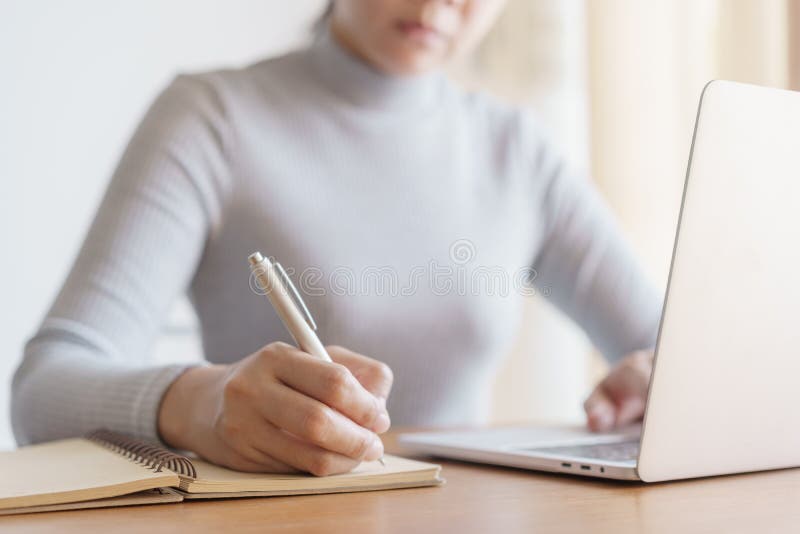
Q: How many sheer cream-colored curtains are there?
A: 1